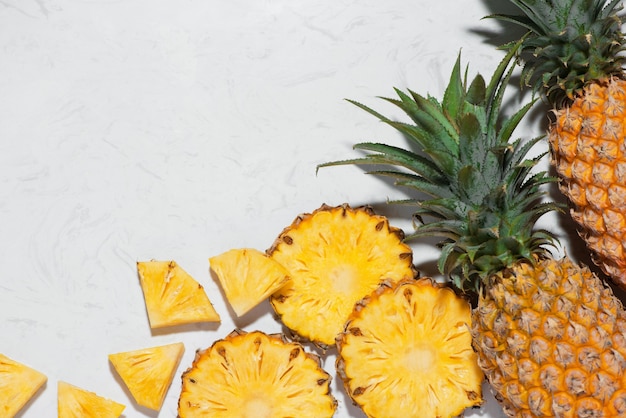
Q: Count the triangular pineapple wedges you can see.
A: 5